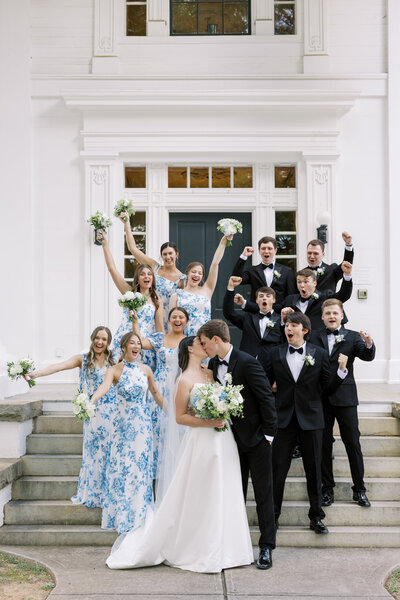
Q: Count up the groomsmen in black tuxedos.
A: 6